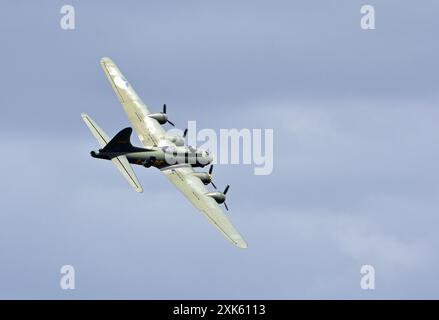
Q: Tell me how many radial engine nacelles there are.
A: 4